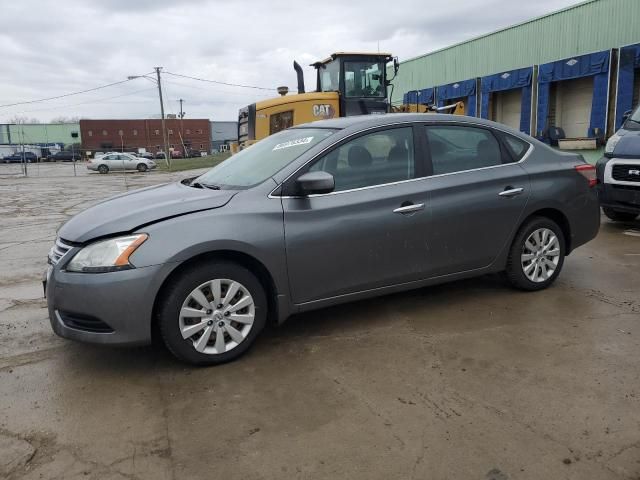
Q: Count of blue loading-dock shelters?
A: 5